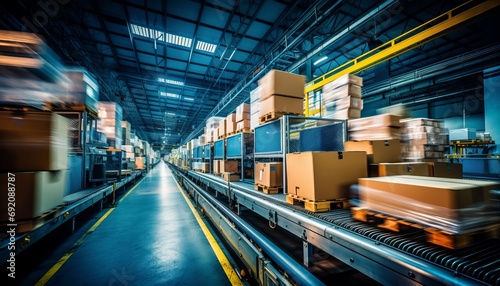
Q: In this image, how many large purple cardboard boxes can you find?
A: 0